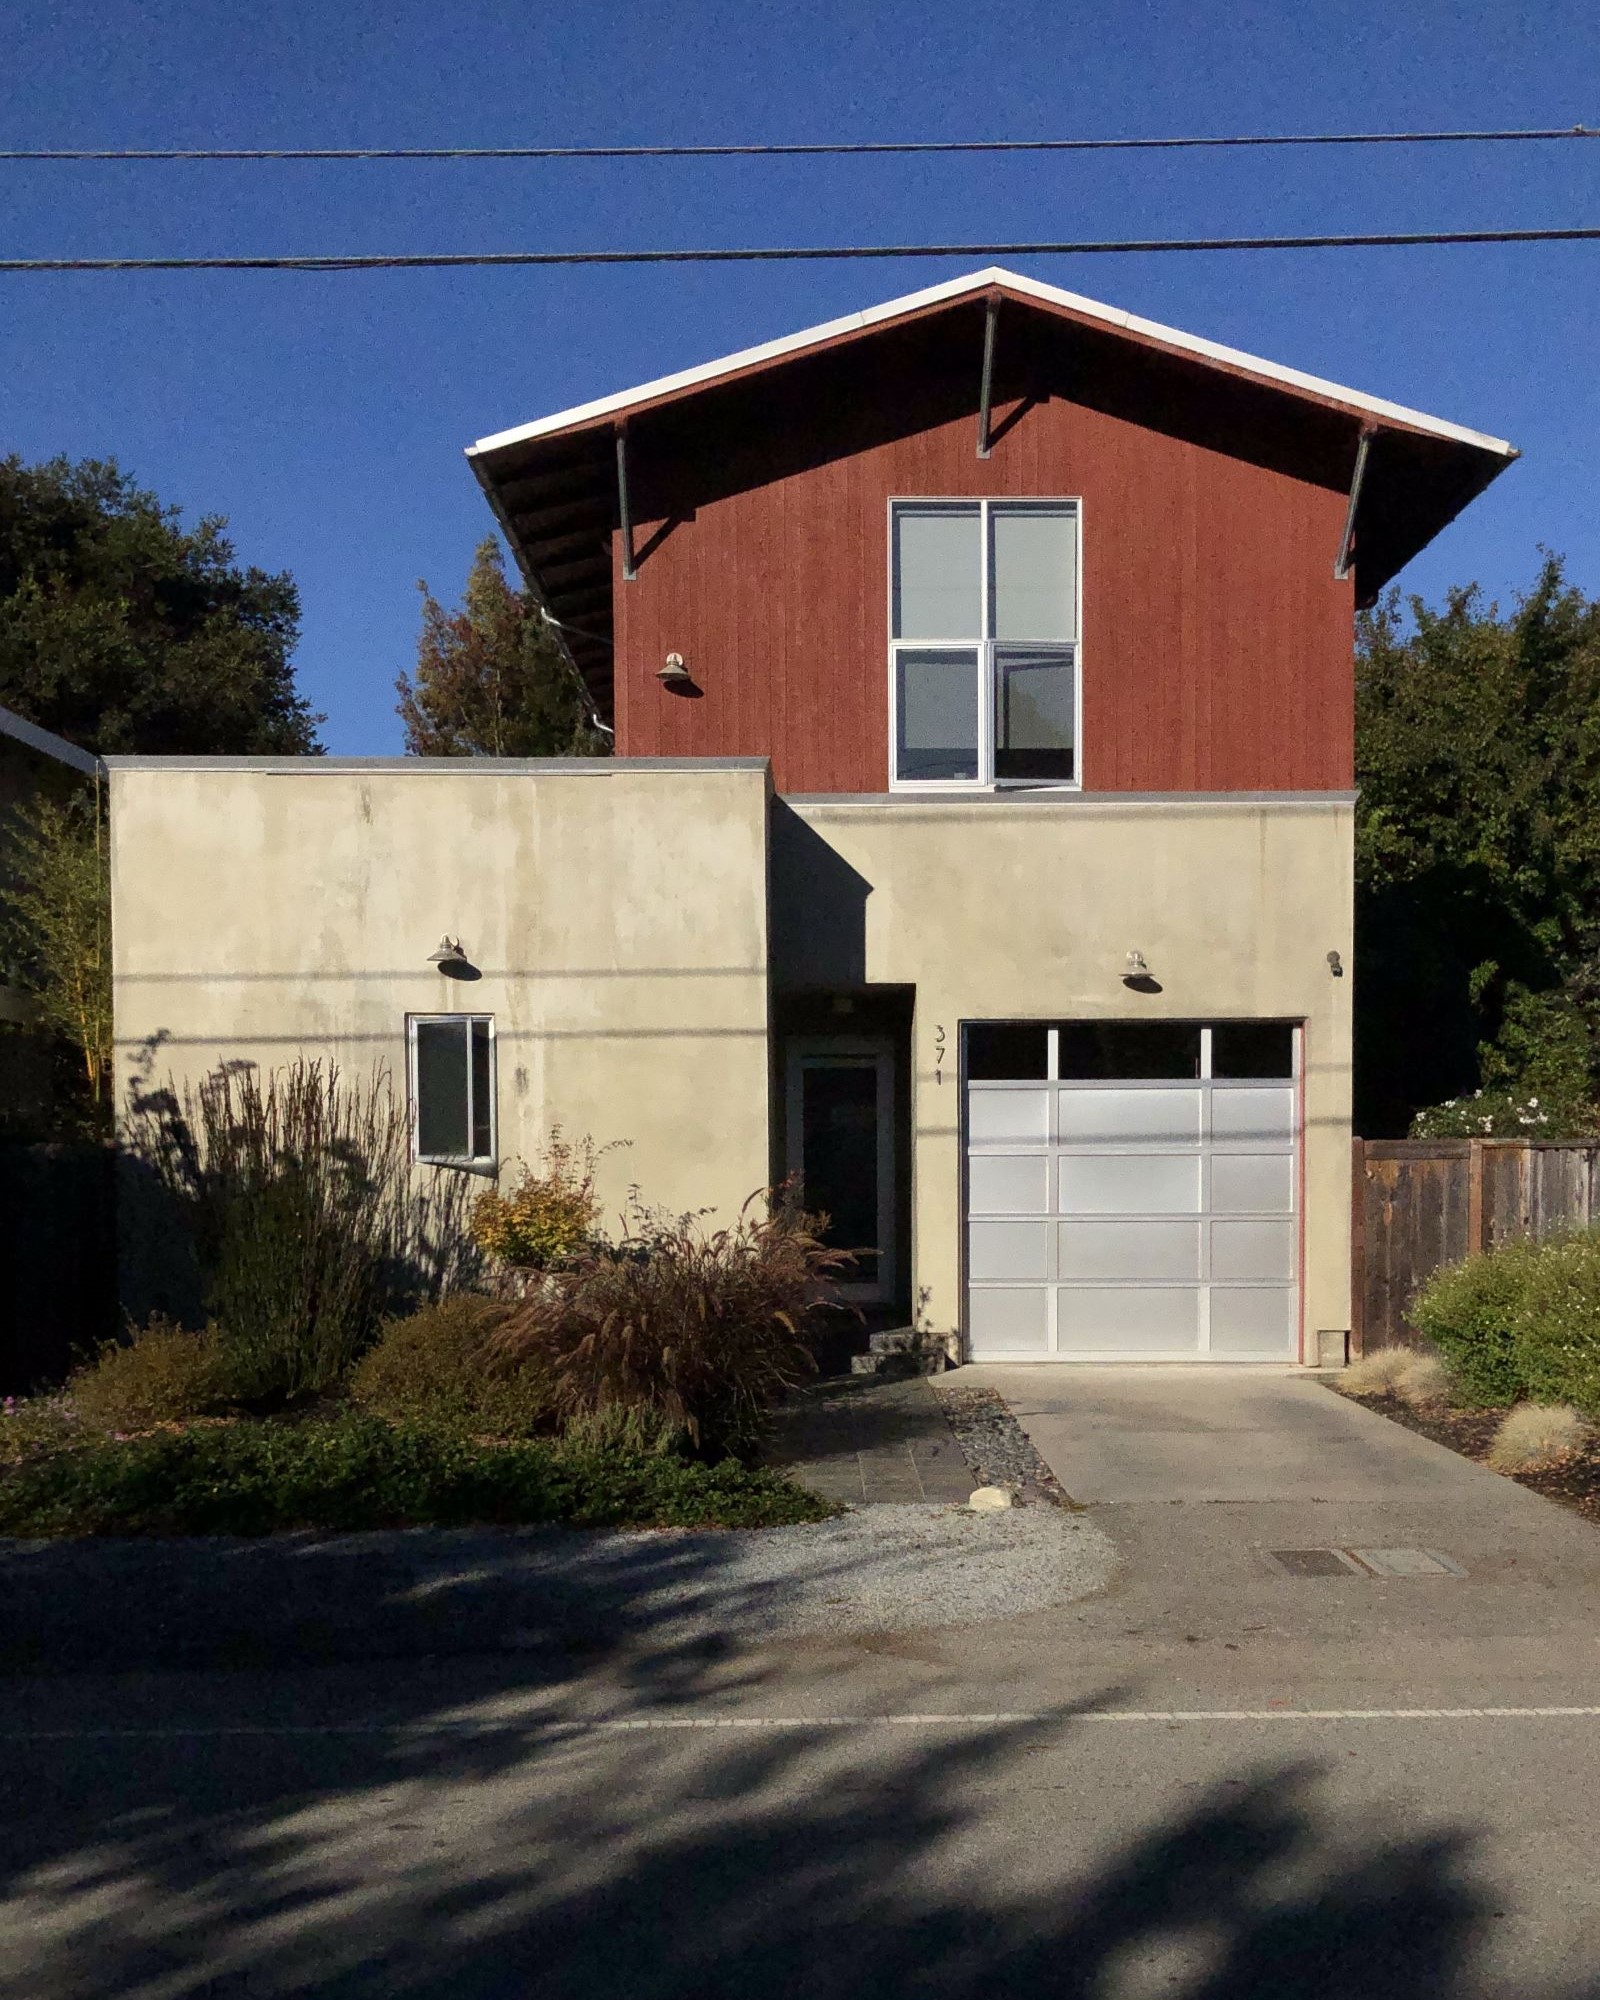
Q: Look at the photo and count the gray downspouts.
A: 2